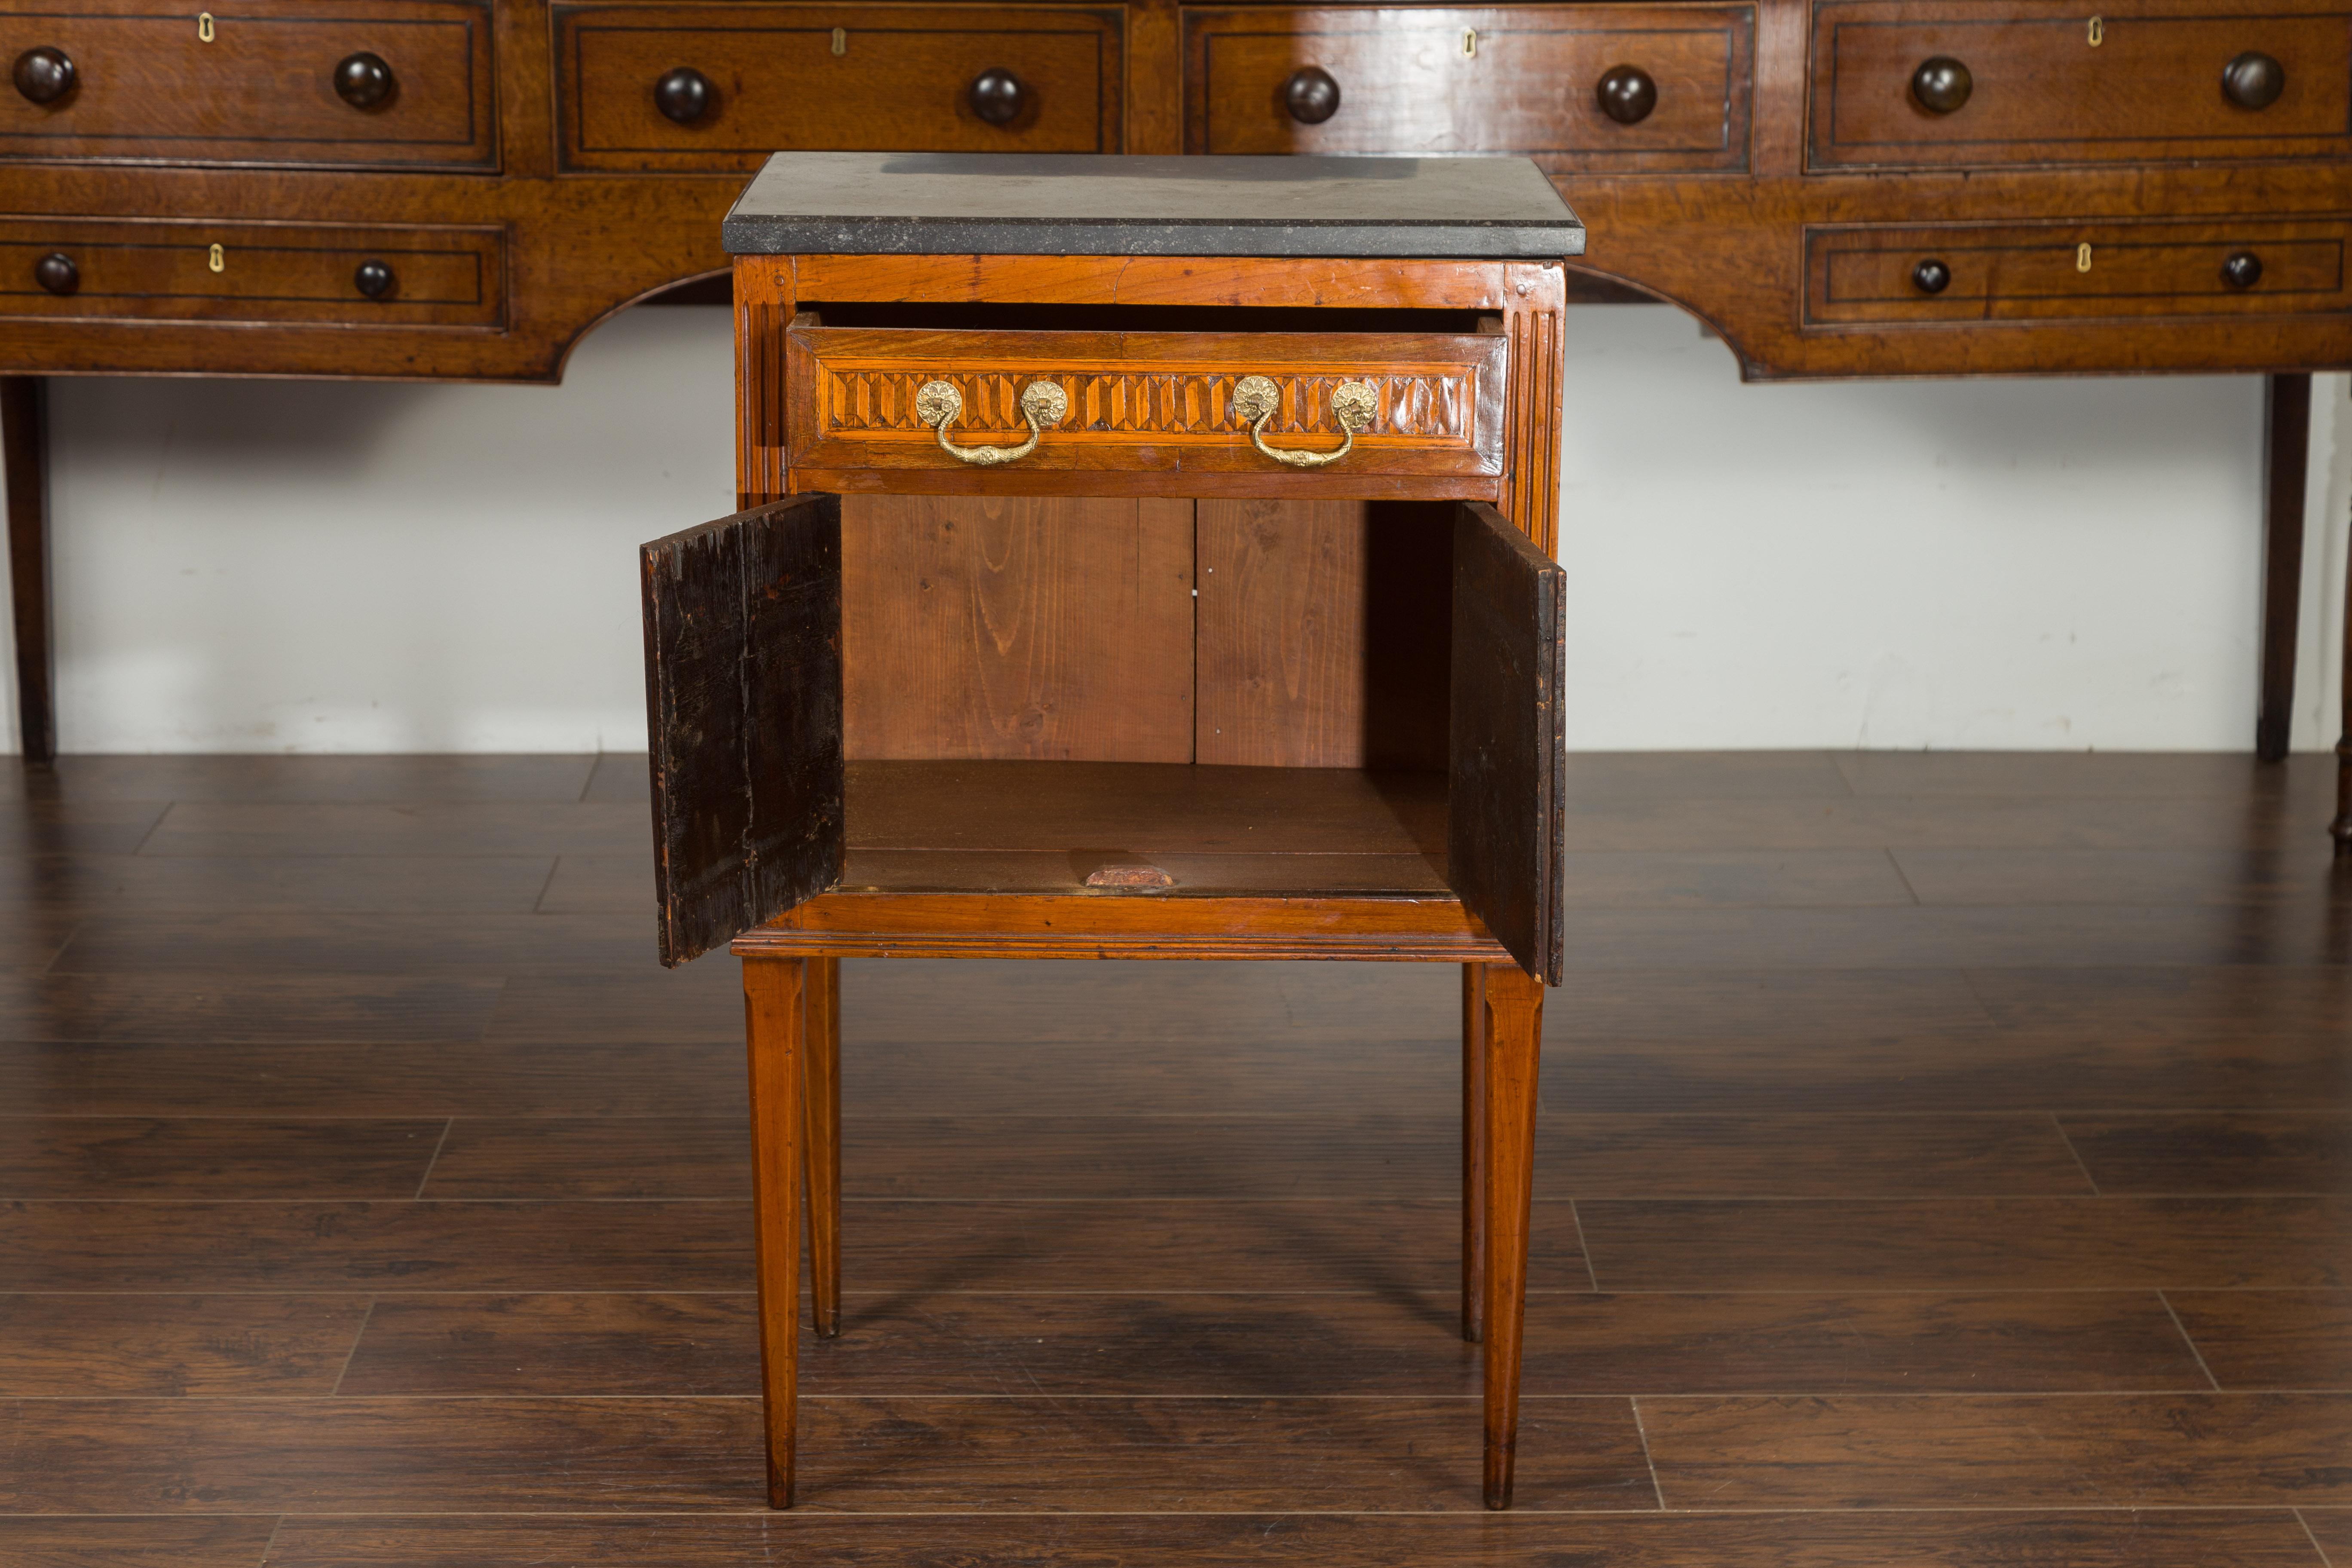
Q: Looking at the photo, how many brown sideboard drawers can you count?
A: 6